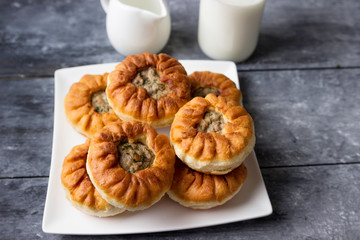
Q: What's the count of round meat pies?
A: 7